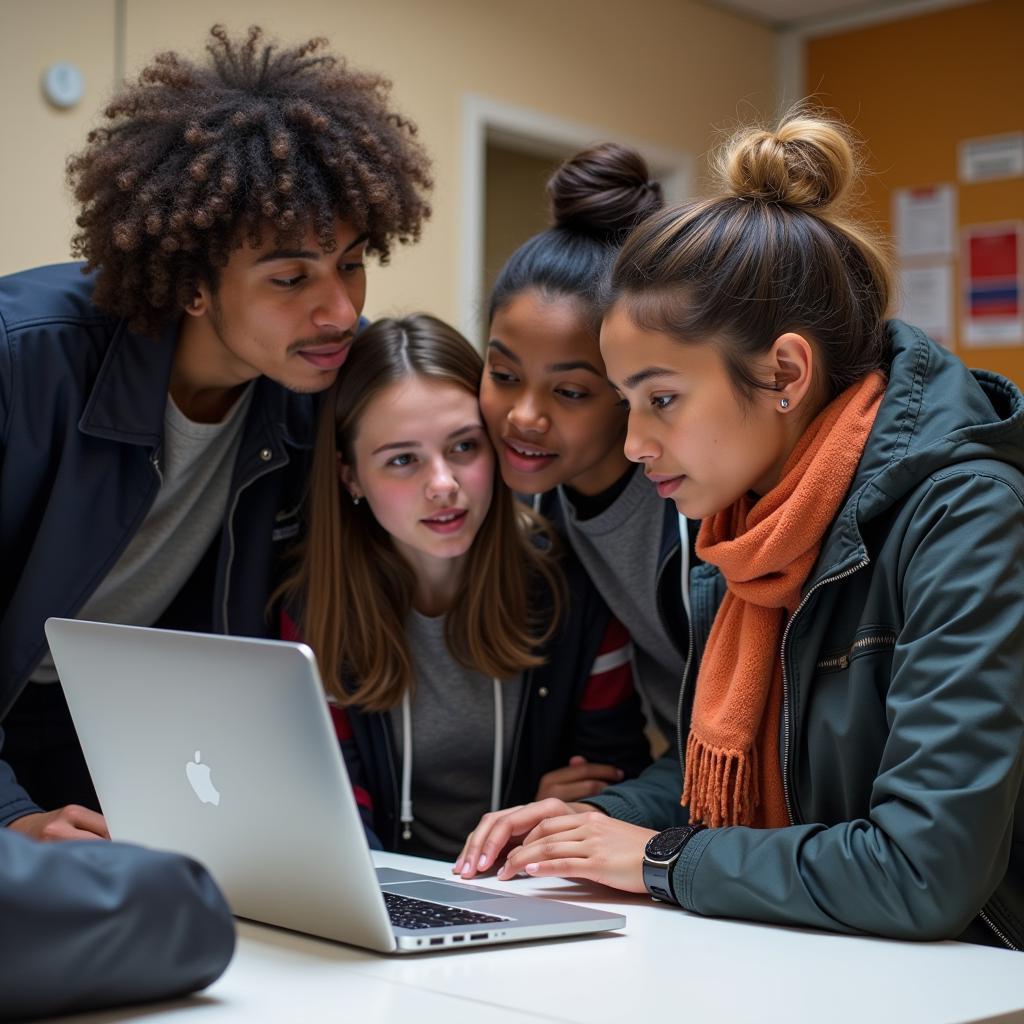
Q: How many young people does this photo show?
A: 4